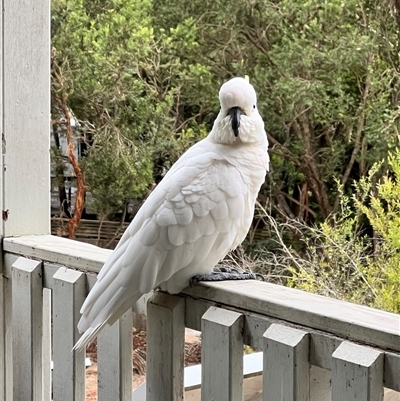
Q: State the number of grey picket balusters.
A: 7